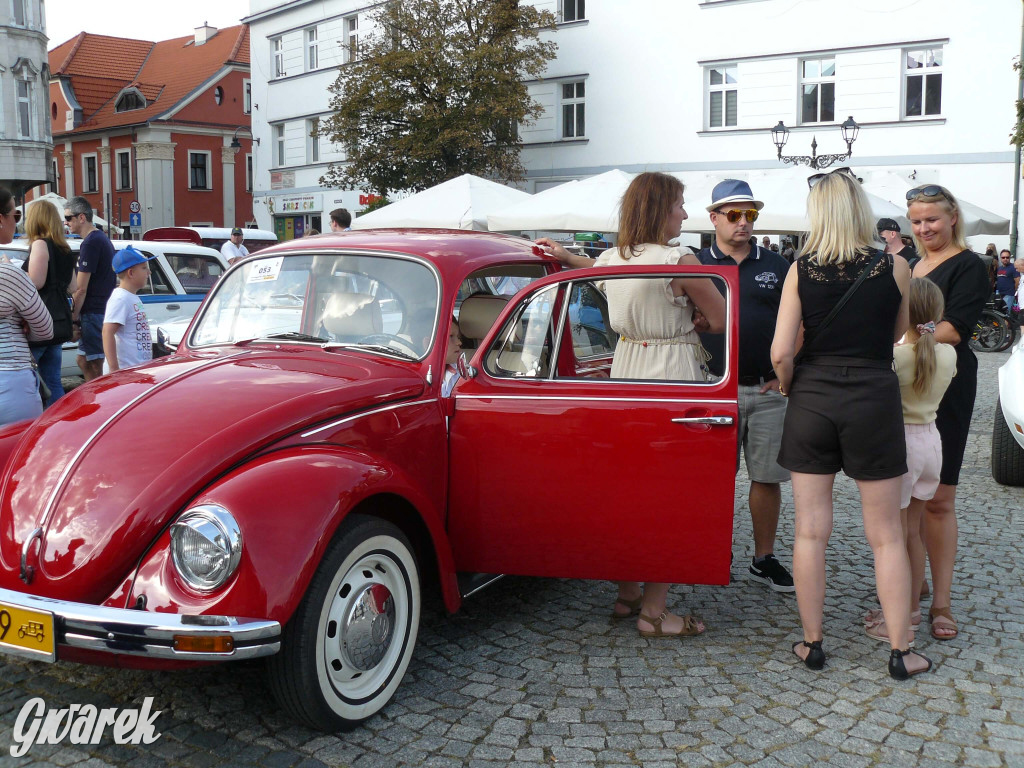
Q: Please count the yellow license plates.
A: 1